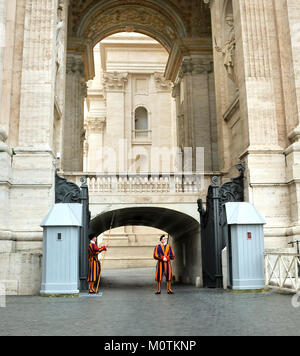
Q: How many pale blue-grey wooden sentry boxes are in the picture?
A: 2